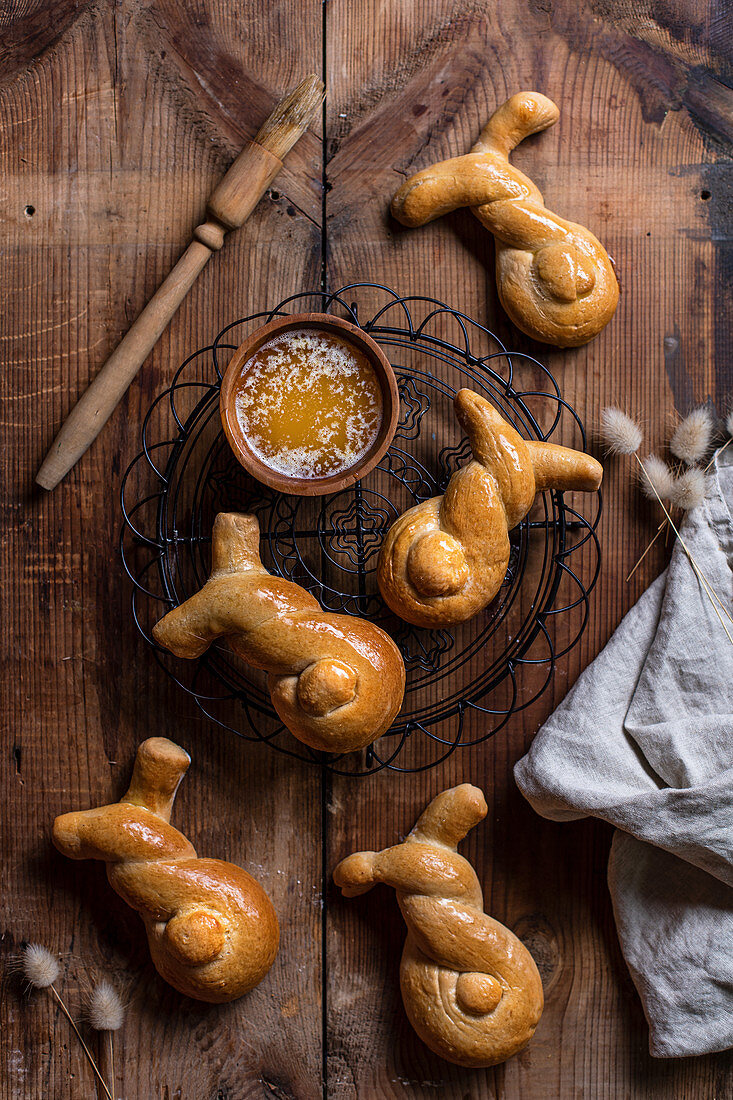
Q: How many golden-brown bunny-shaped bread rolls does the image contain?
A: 5